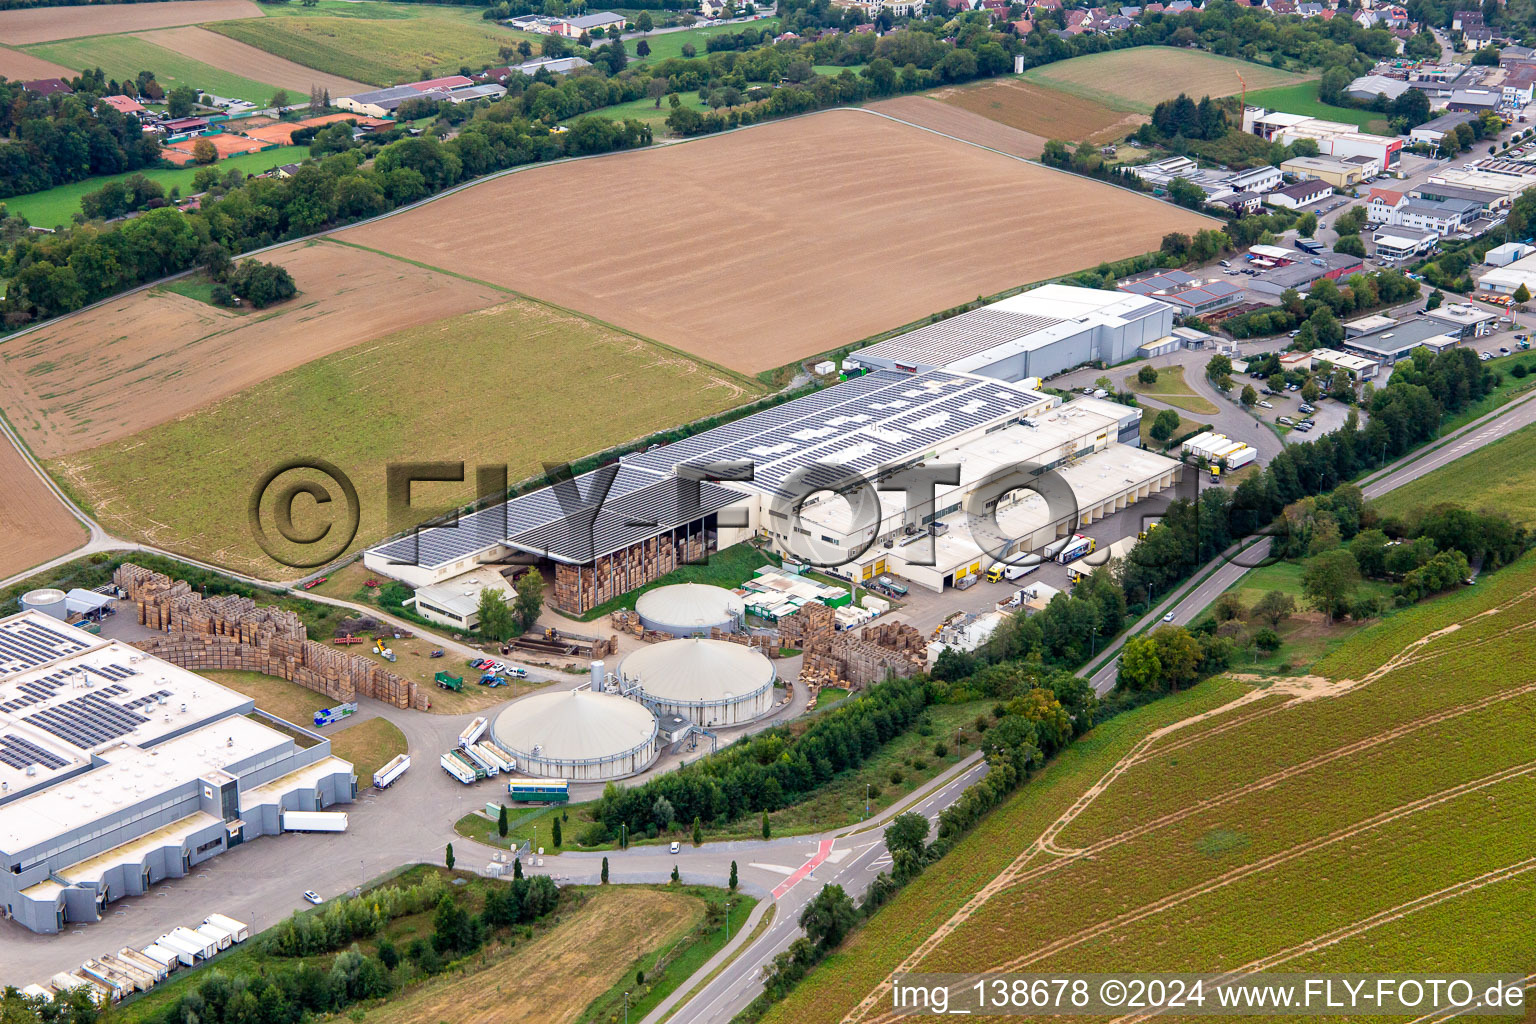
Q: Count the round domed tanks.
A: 3